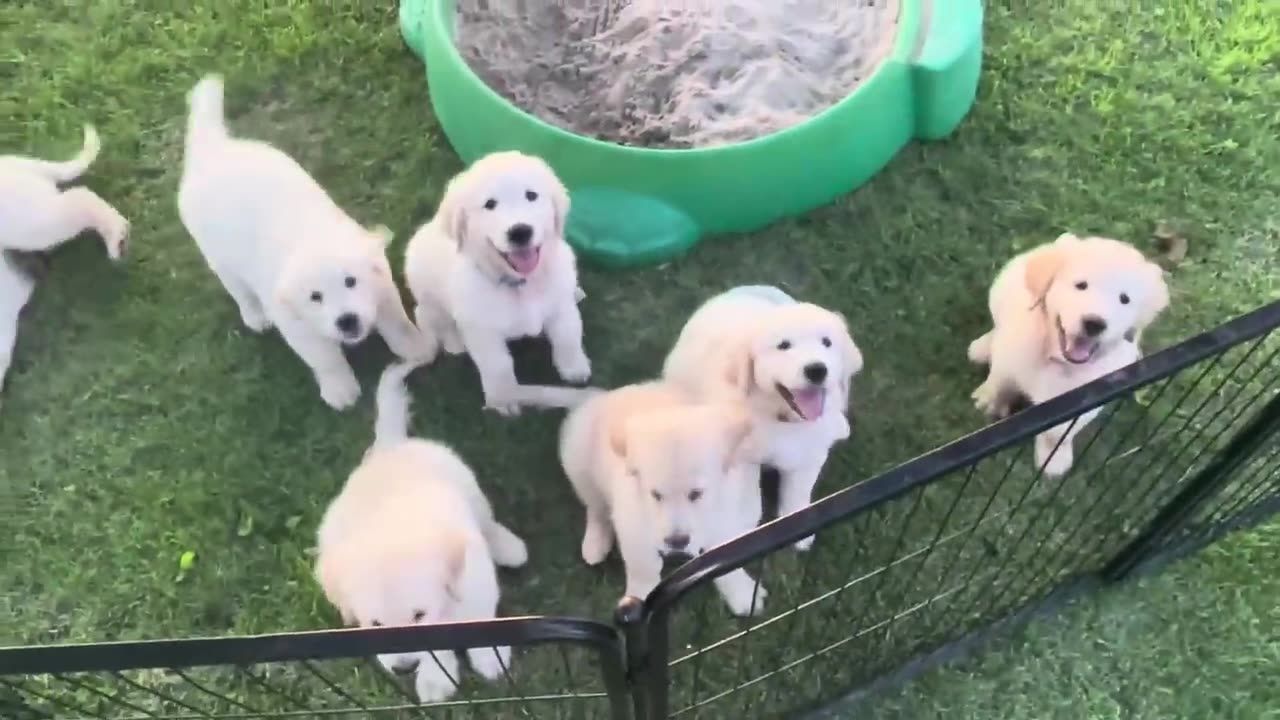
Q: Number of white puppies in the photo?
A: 7